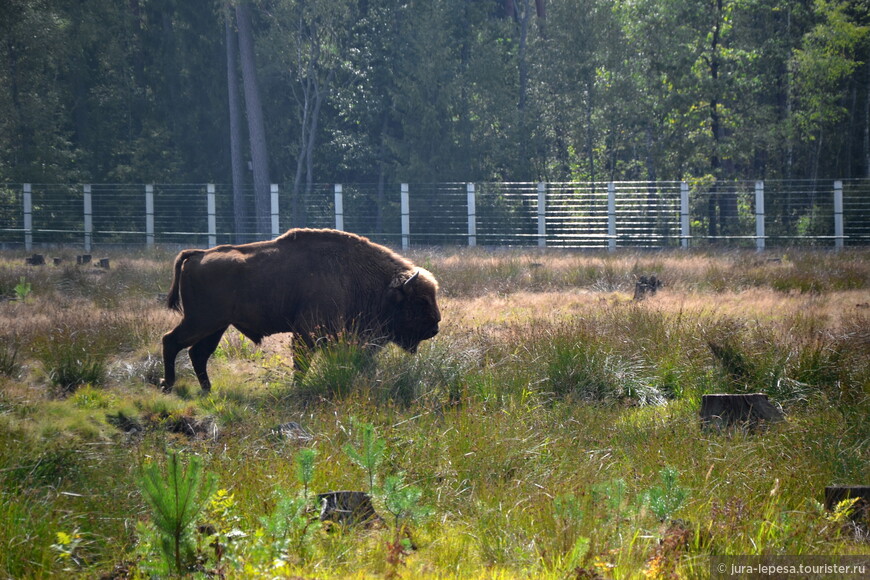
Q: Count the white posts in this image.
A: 13